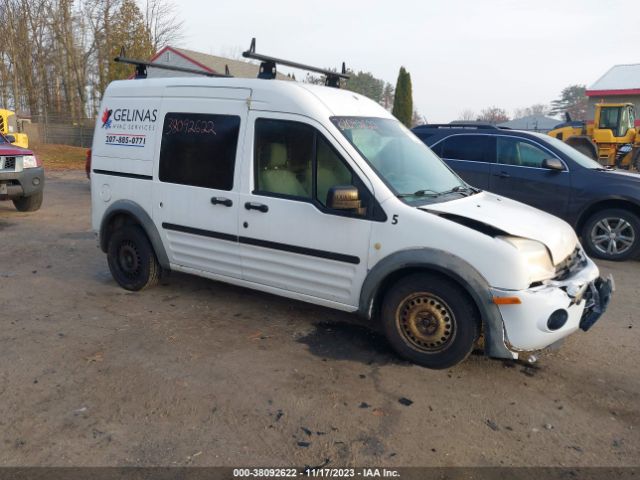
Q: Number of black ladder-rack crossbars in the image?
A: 2